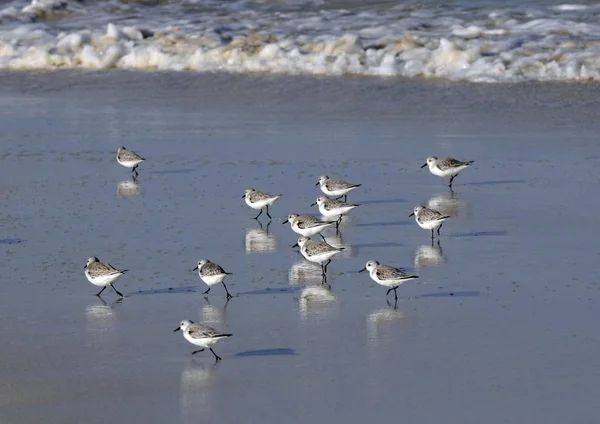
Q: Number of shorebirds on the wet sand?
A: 12